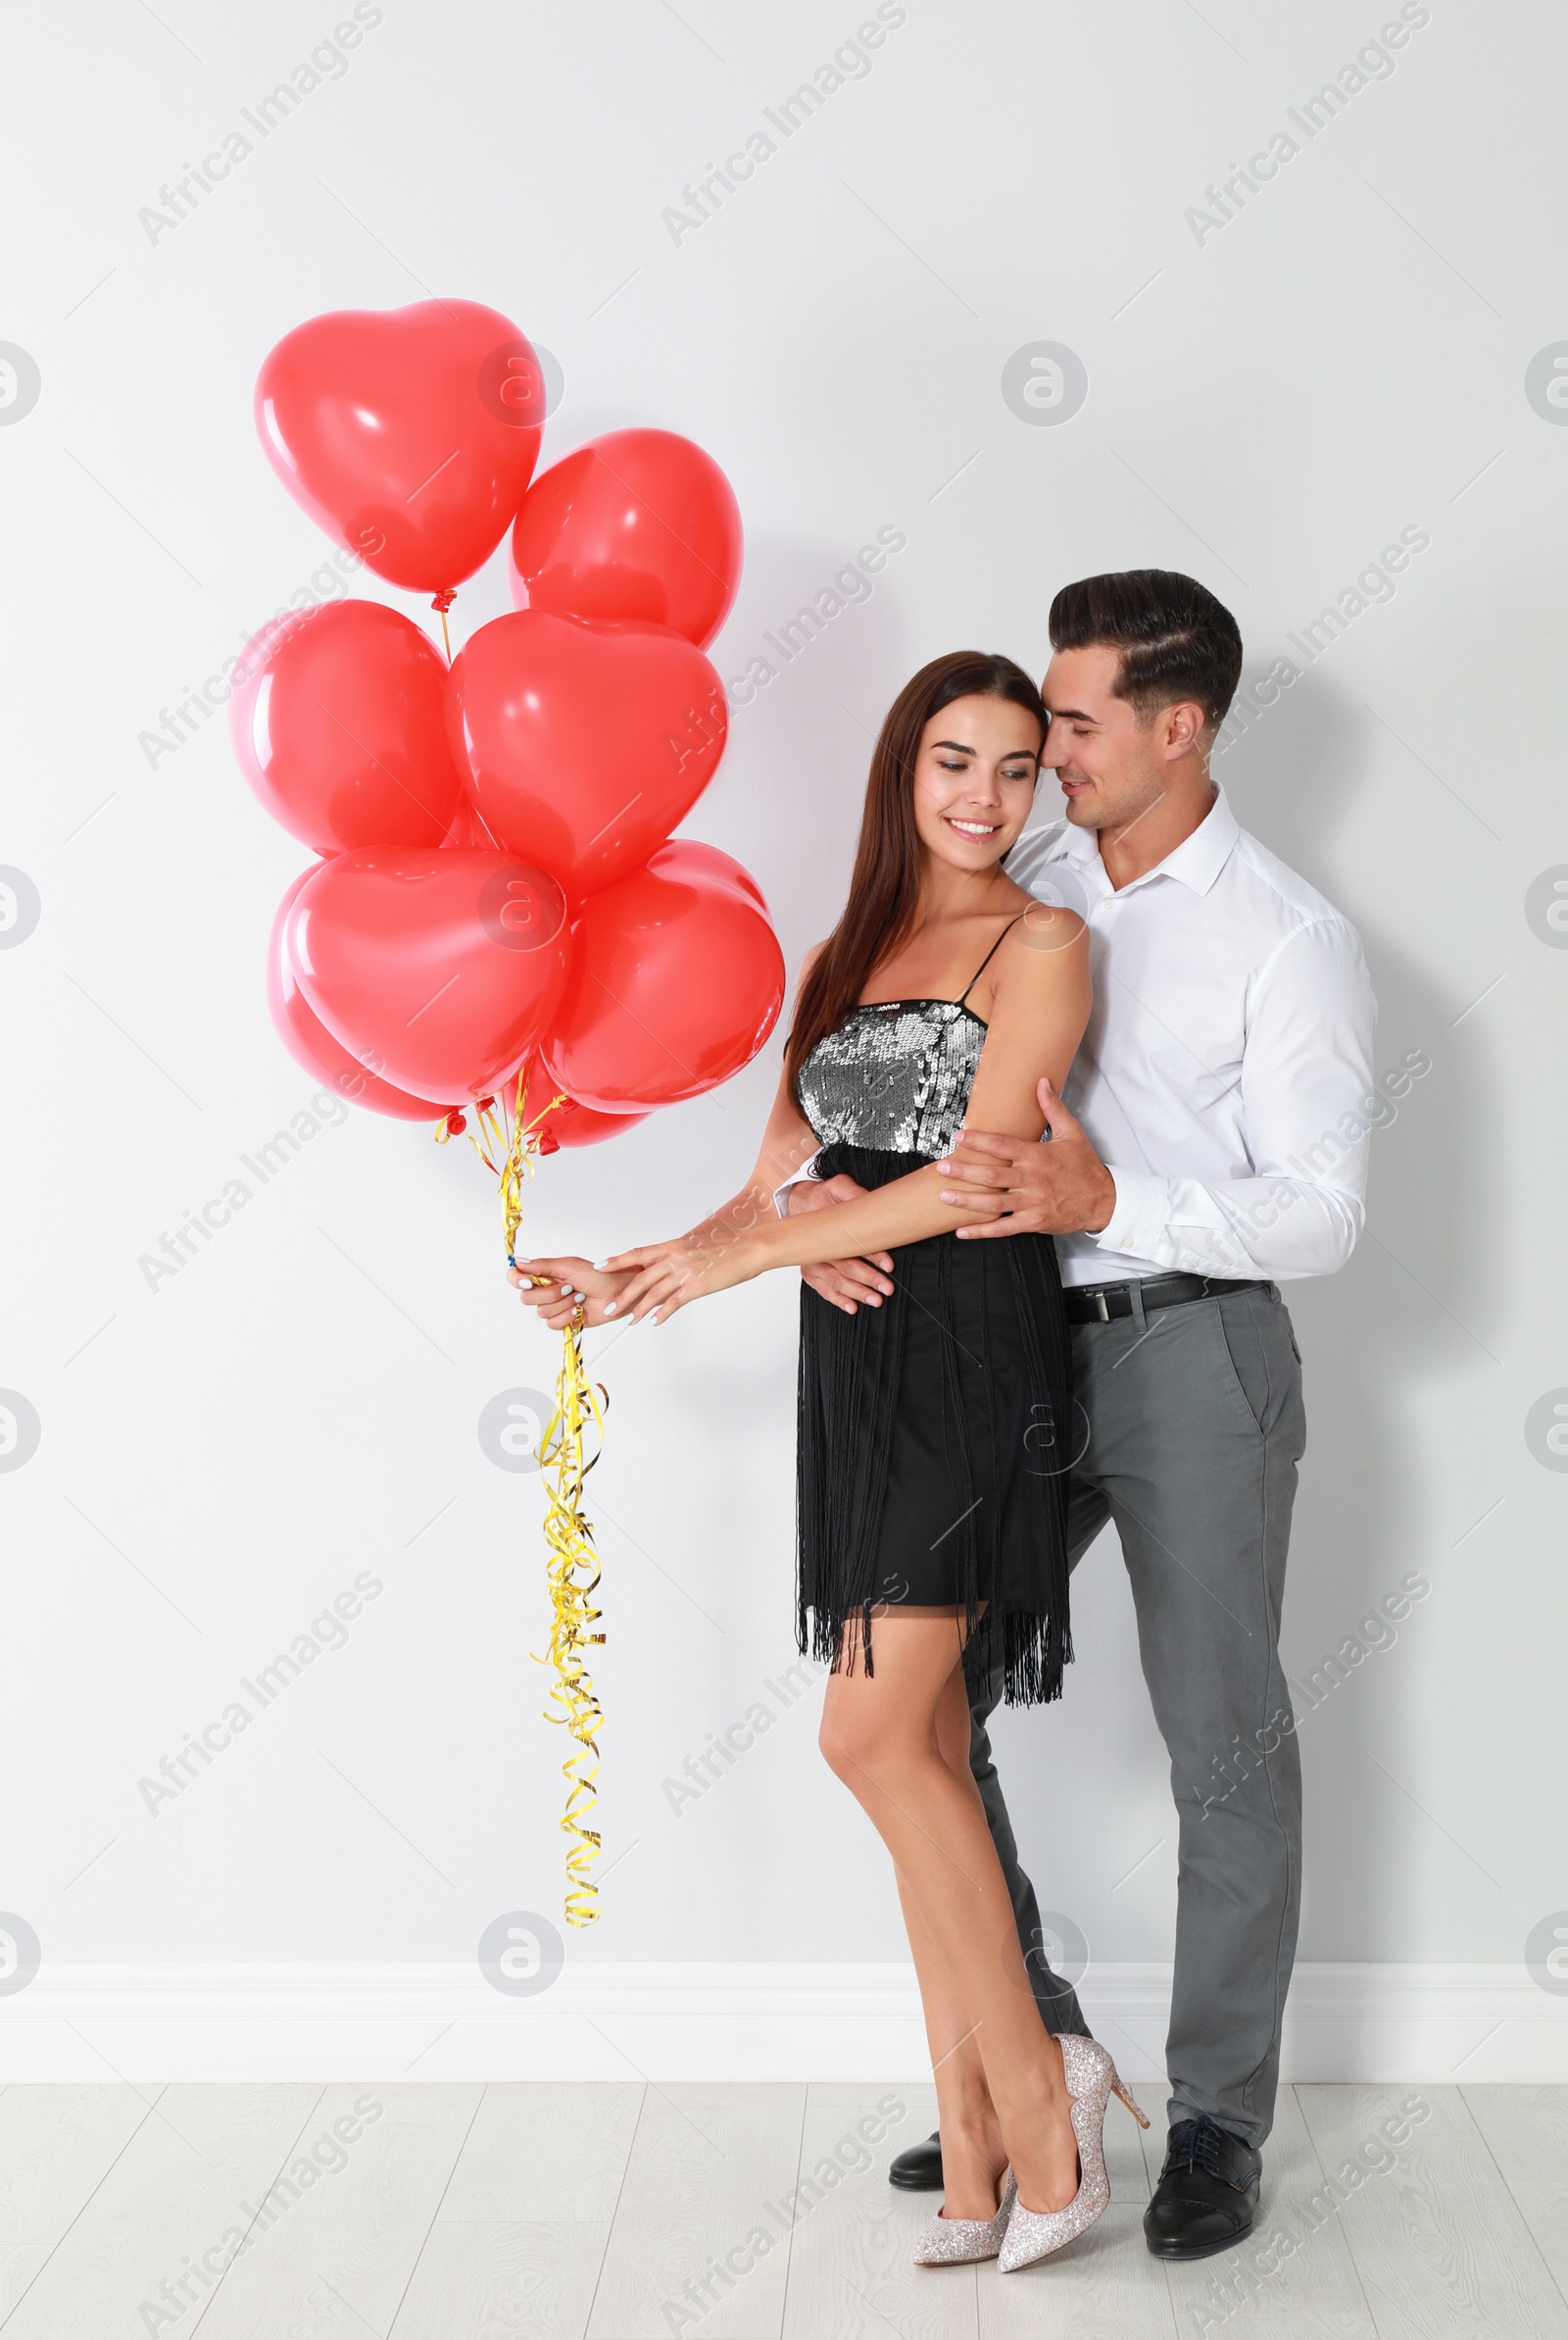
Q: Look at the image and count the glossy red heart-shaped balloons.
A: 8